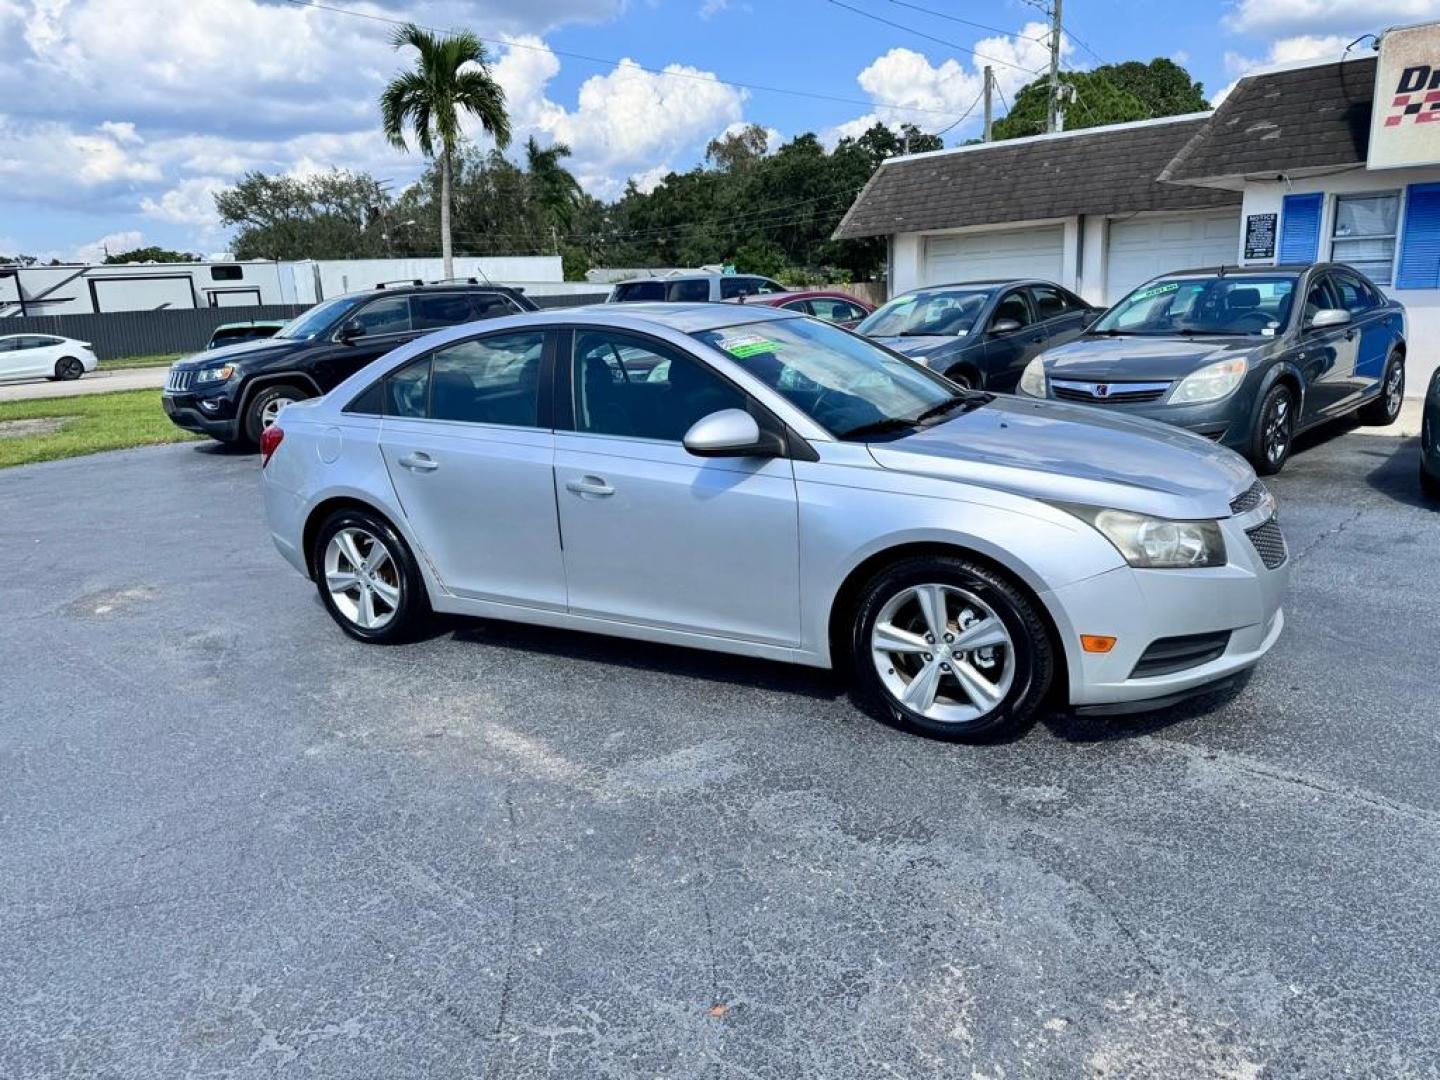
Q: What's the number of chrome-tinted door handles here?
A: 2